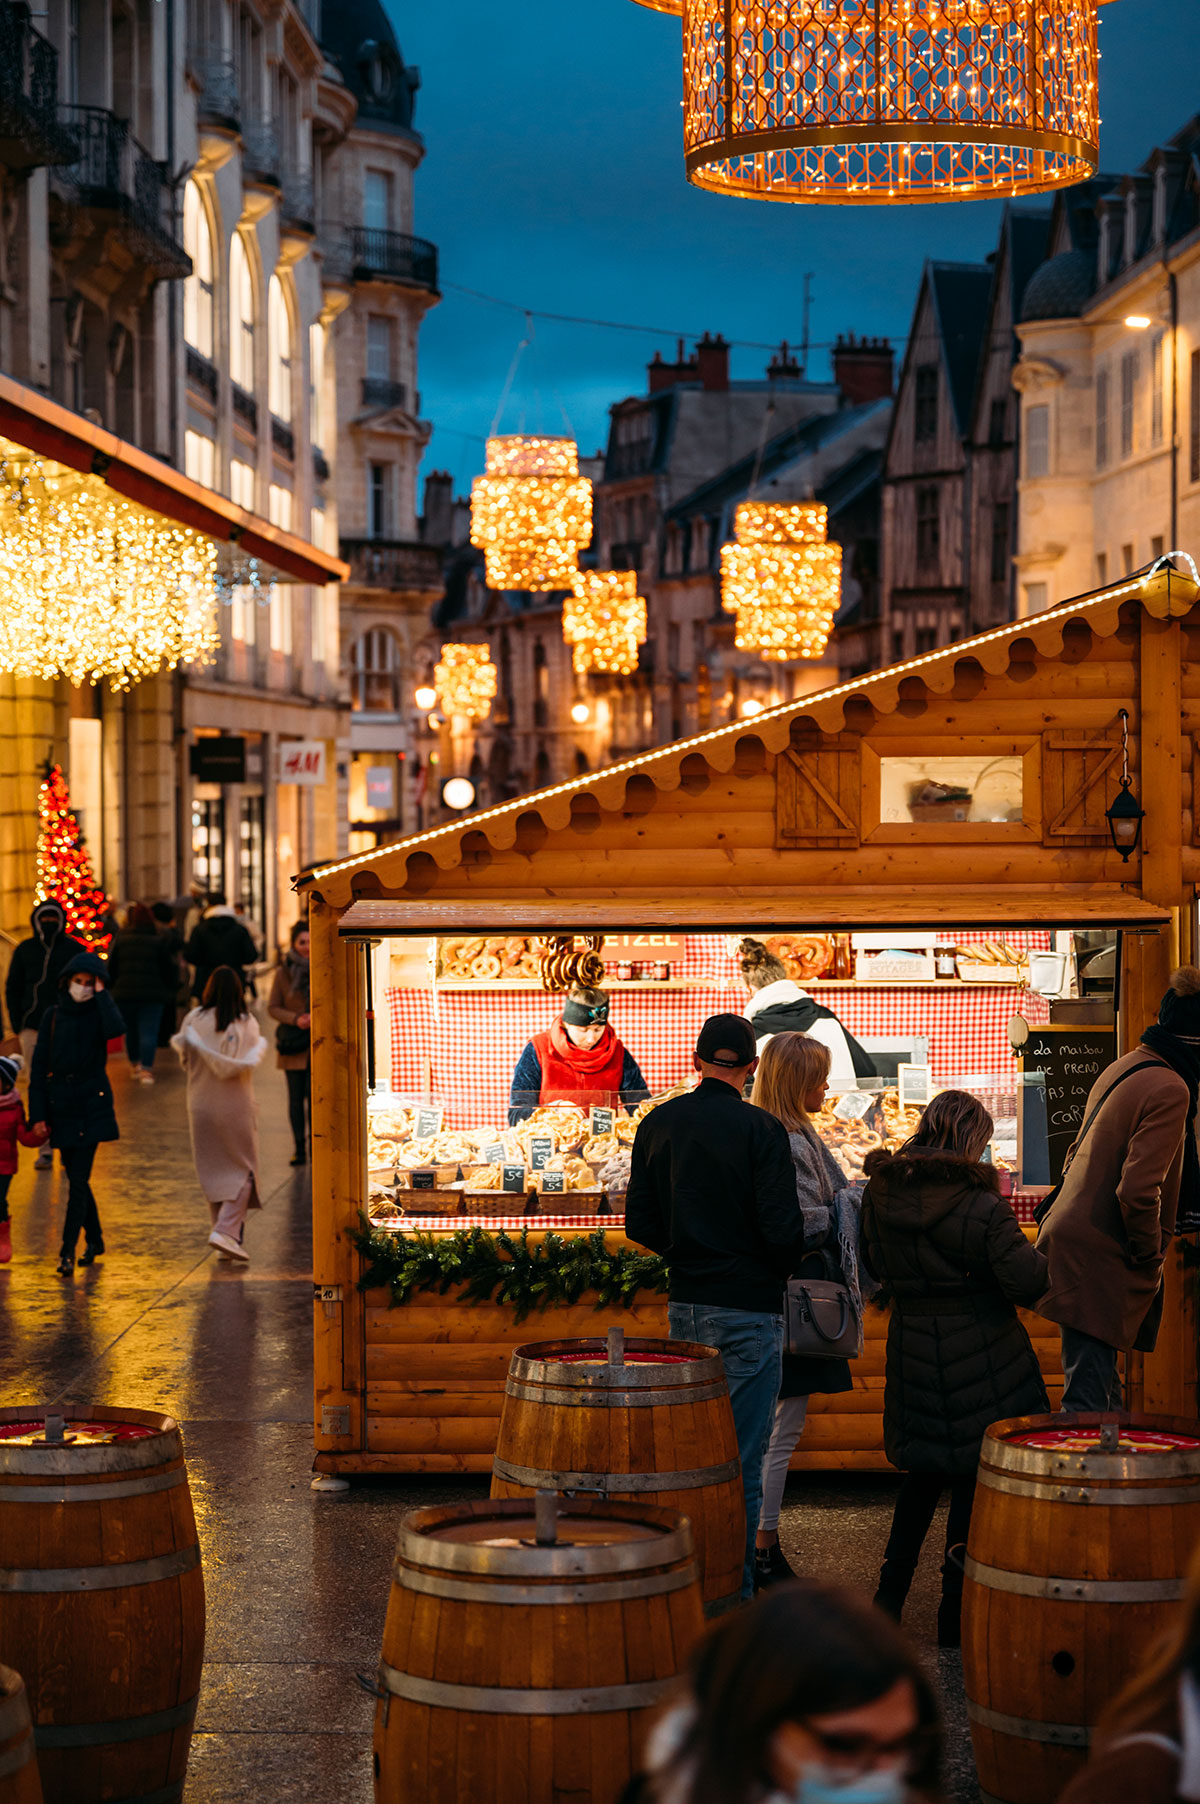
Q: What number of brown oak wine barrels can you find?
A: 5